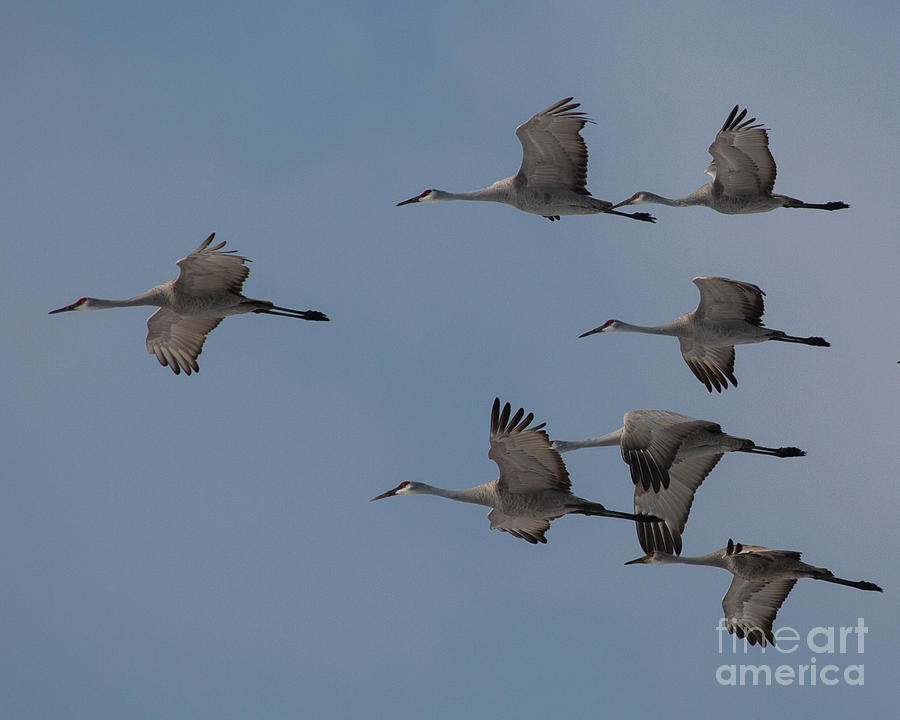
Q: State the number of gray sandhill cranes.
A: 7